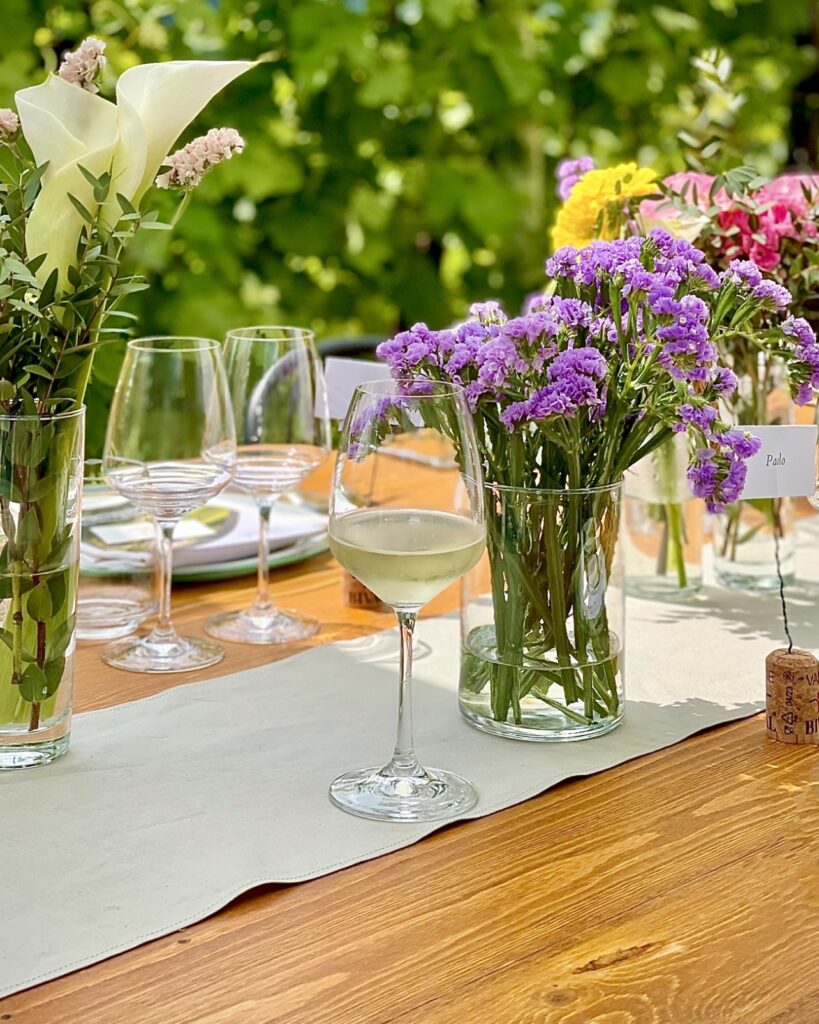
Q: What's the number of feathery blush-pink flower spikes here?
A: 3